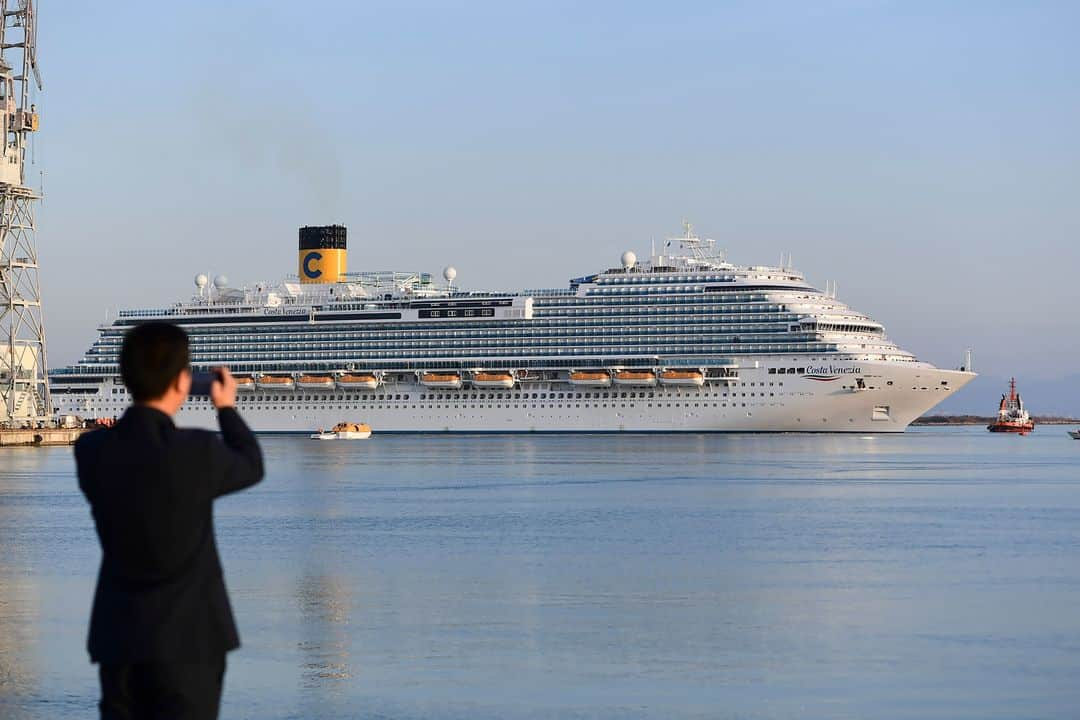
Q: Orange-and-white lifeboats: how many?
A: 10